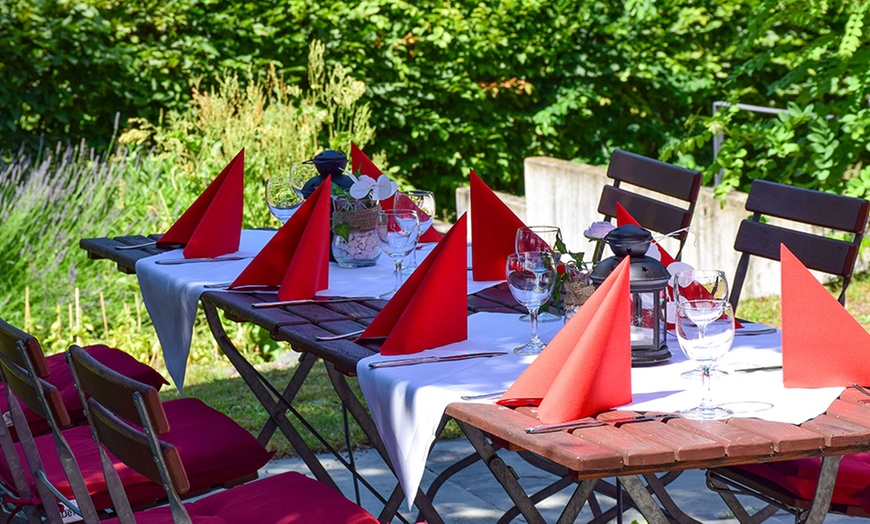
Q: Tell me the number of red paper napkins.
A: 8